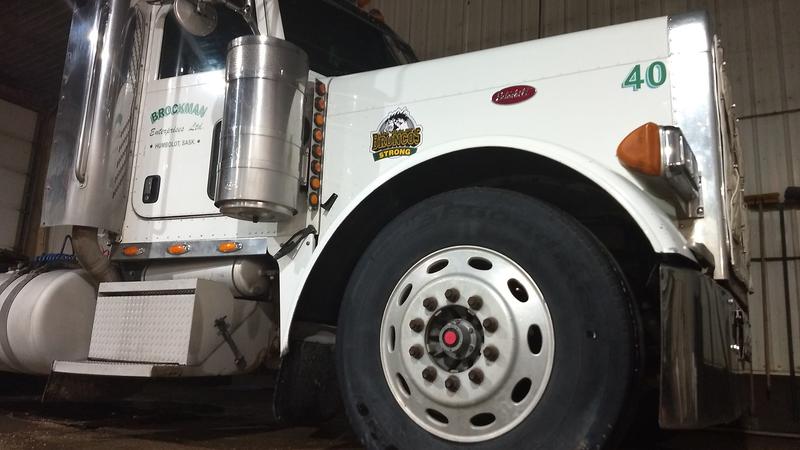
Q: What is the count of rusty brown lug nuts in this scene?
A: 10